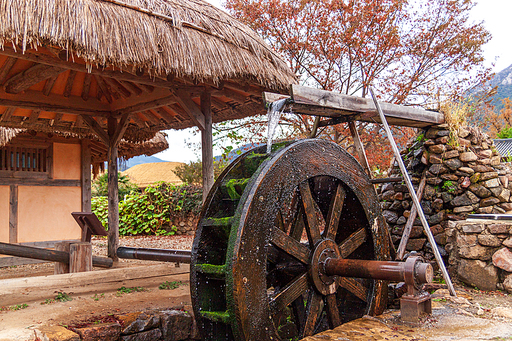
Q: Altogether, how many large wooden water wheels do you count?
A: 1